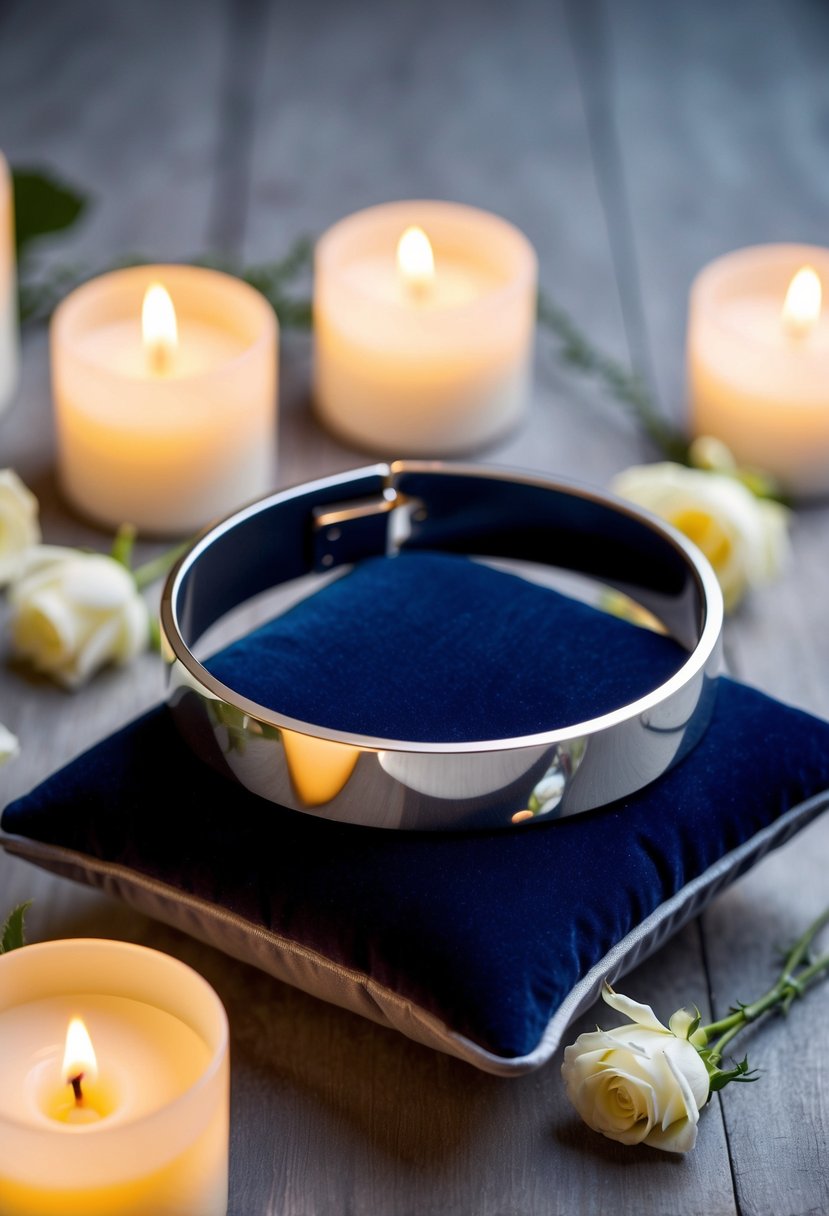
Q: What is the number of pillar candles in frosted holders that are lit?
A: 4